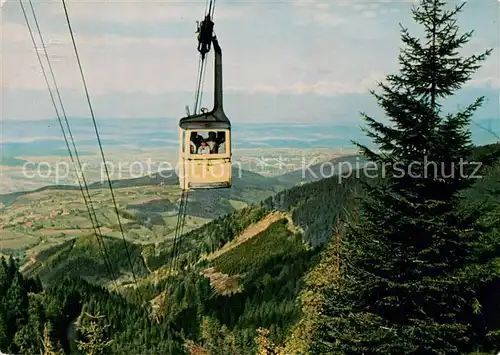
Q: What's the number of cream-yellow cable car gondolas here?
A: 1